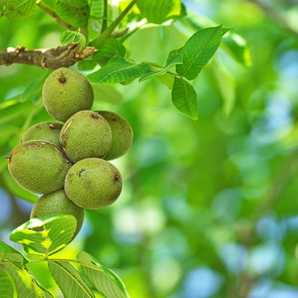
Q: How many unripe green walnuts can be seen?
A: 7